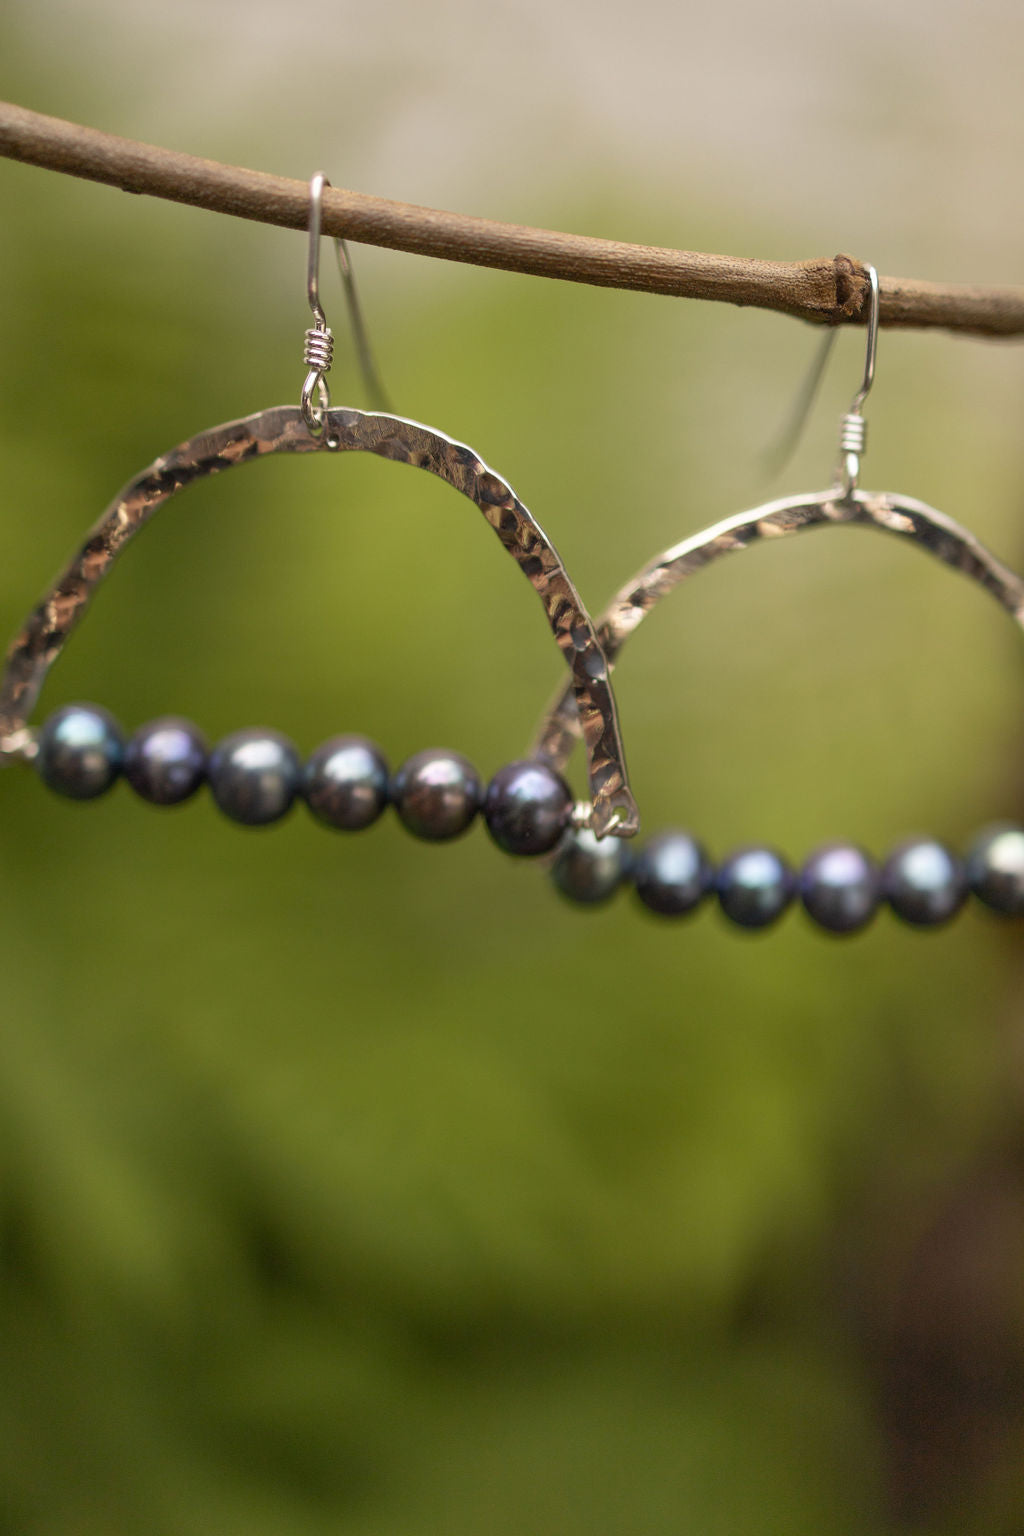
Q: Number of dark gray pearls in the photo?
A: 12